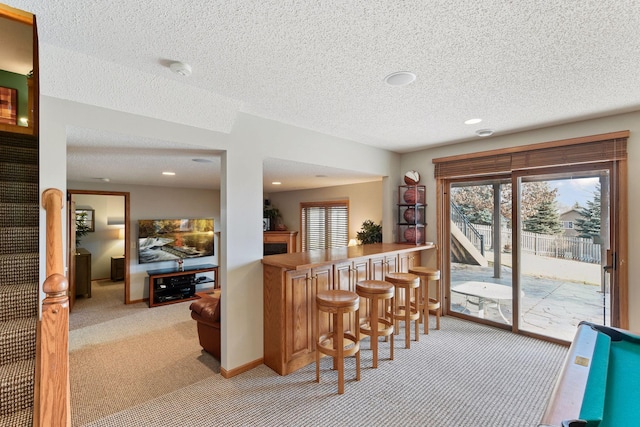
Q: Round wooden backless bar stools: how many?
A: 4